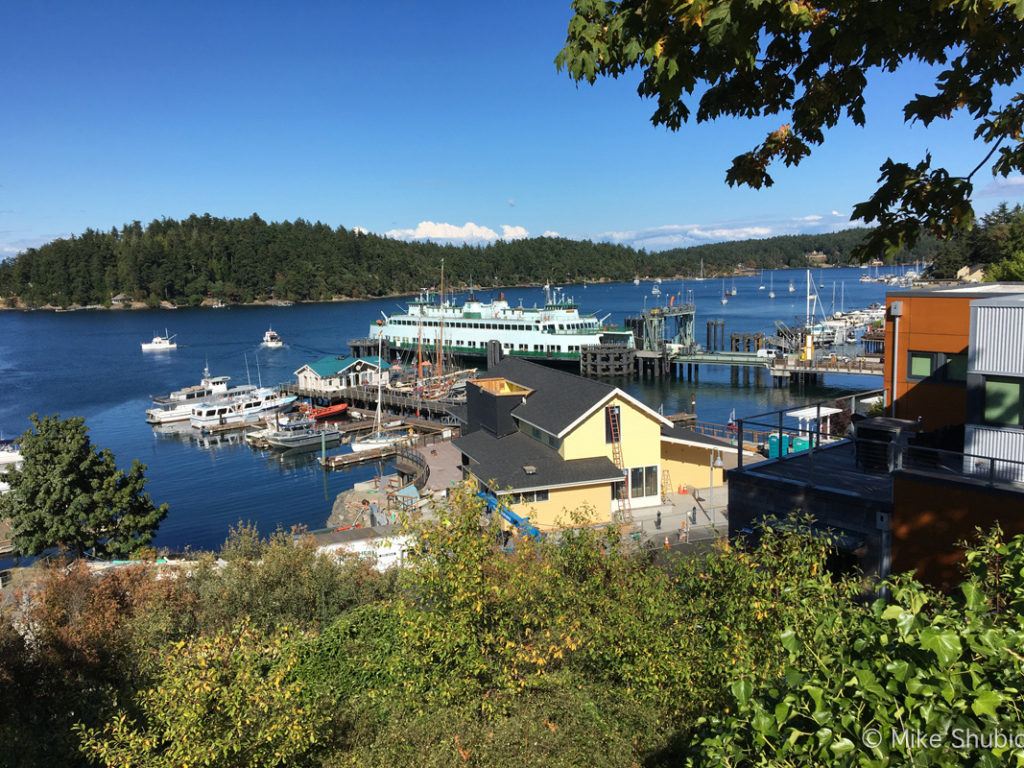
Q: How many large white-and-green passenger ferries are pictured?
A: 1